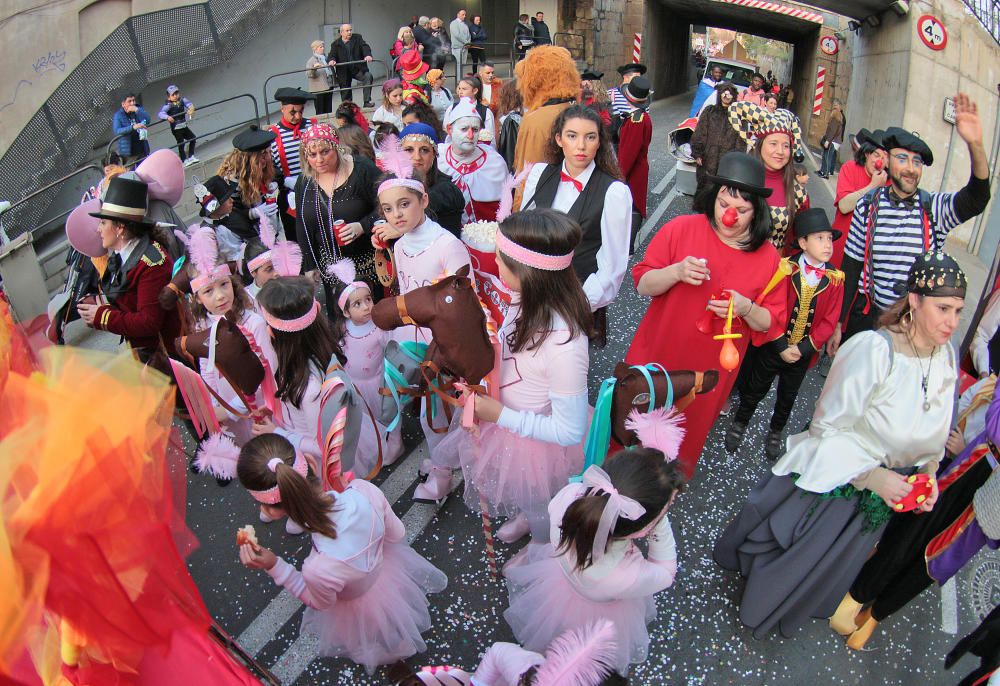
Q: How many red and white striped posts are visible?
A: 2